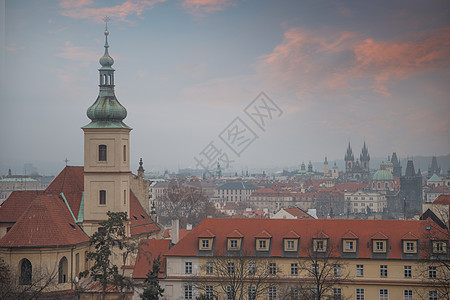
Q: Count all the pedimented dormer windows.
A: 9